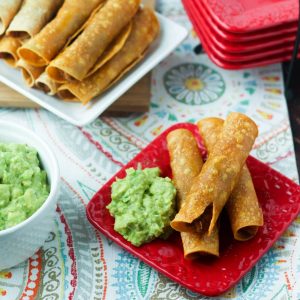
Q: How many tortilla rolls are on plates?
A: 11